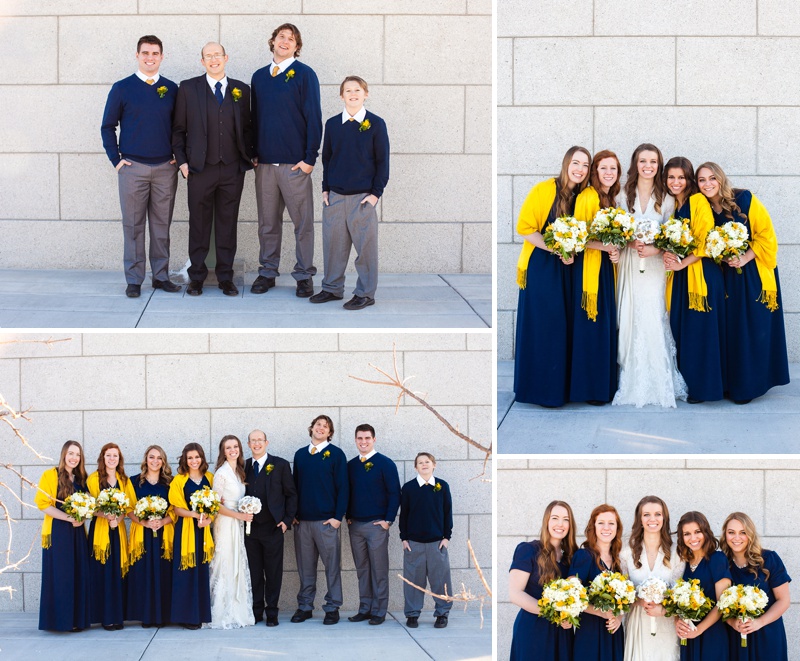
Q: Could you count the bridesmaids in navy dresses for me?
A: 4